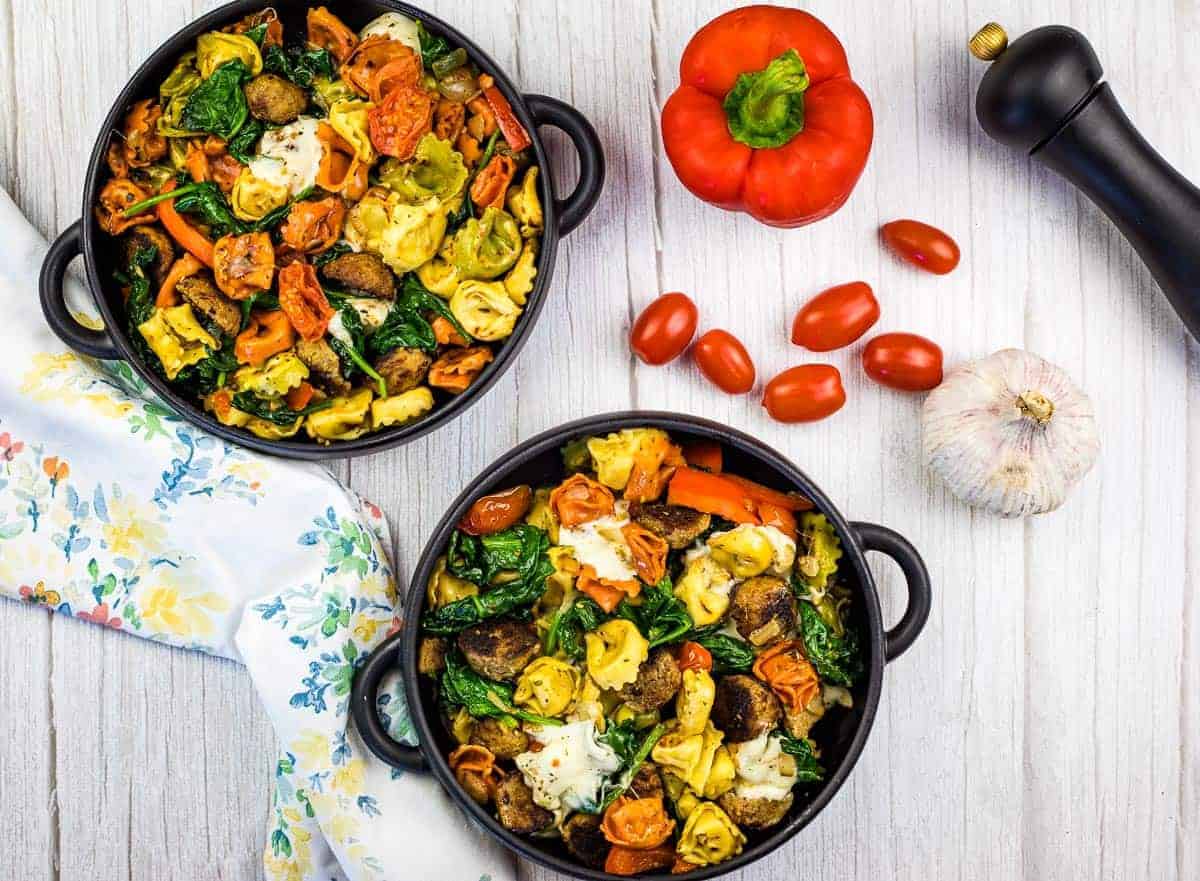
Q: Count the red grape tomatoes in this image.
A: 6